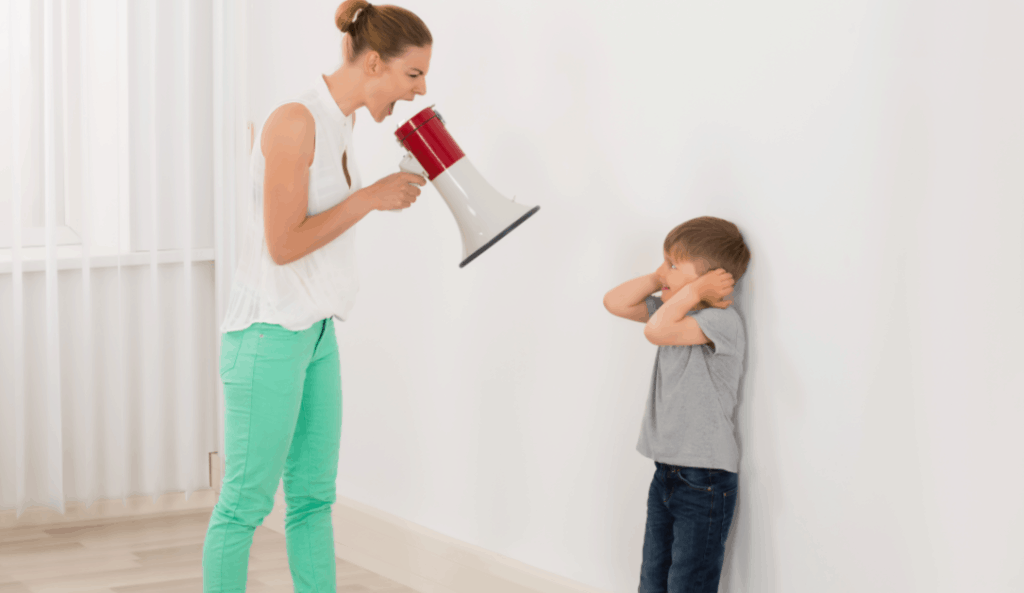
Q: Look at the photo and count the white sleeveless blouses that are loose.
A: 1